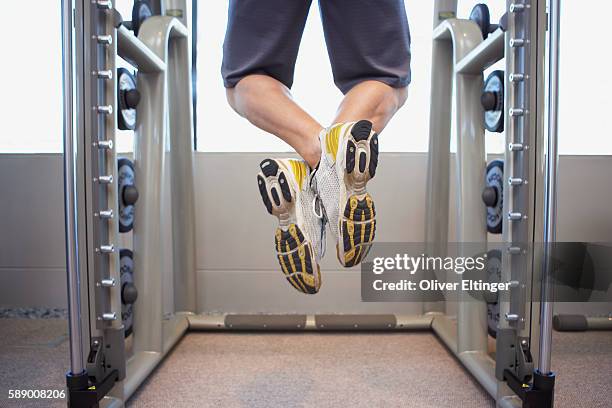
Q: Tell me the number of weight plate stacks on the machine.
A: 8